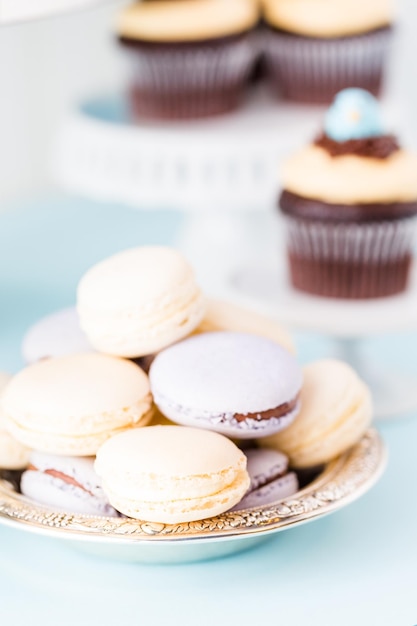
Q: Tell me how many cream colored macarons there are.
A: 6